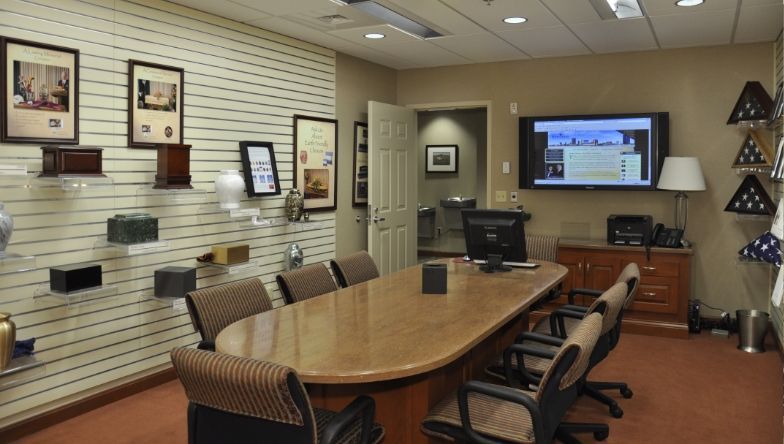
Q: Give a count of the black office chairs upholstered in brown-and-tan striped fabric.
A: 8